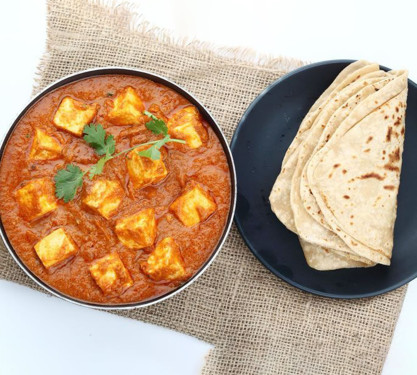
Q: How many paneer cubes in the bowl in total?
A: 12